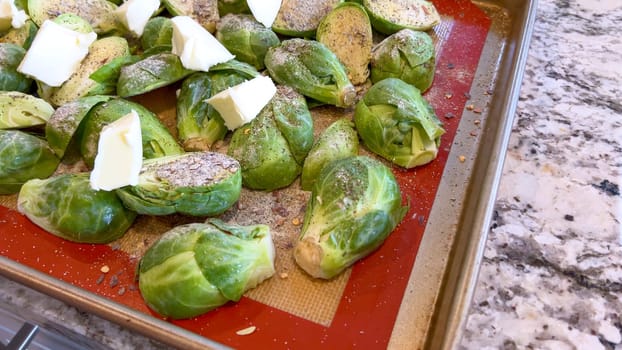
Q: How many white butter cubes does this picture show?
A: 7